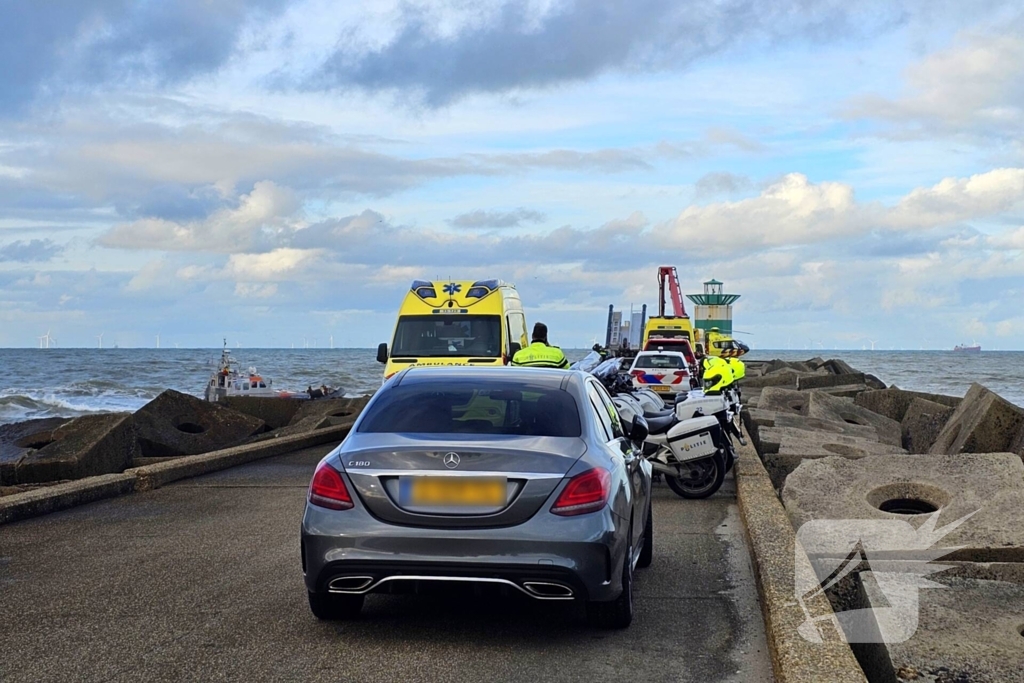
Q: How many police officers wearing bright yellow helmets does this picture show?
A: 0